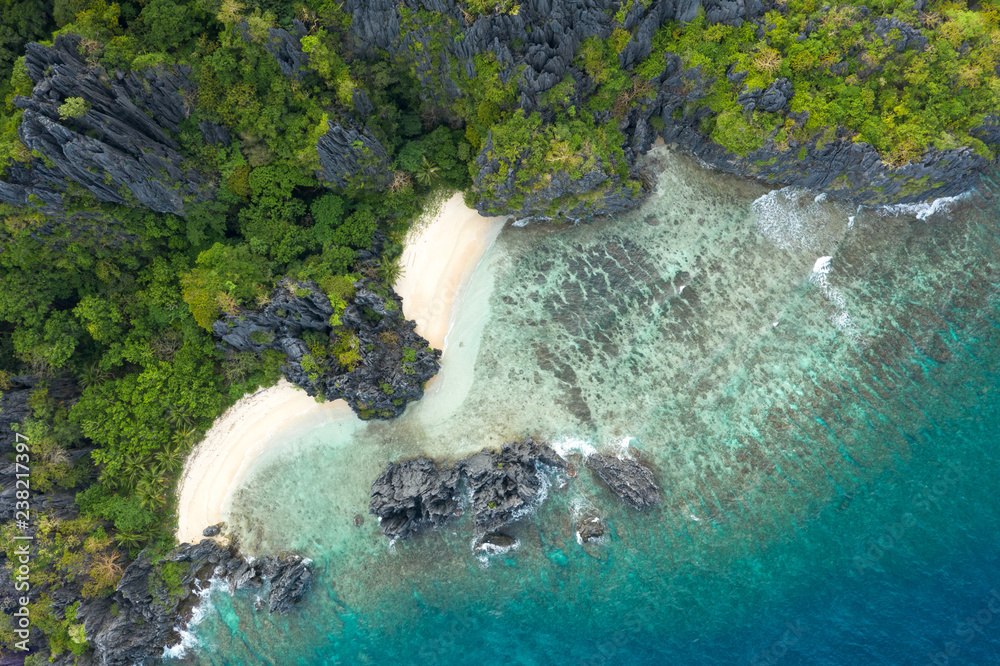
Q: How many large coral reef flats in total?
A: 1